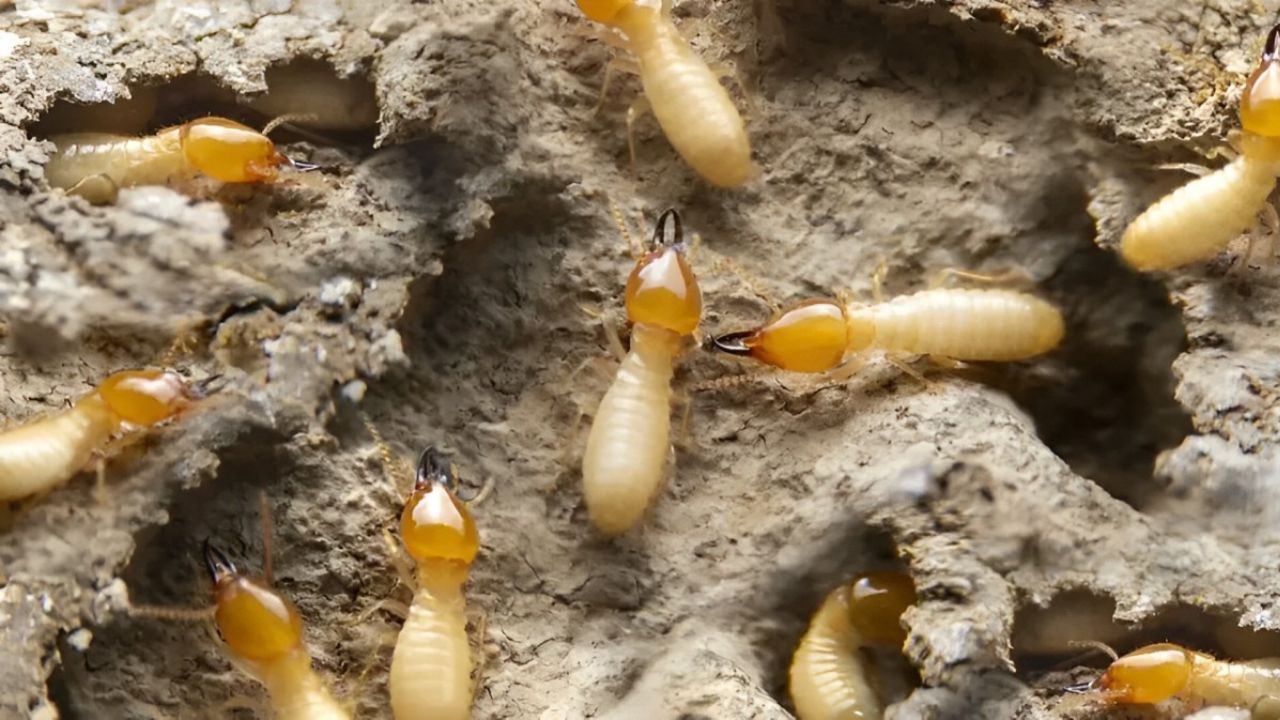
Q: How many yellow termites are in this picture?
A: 10